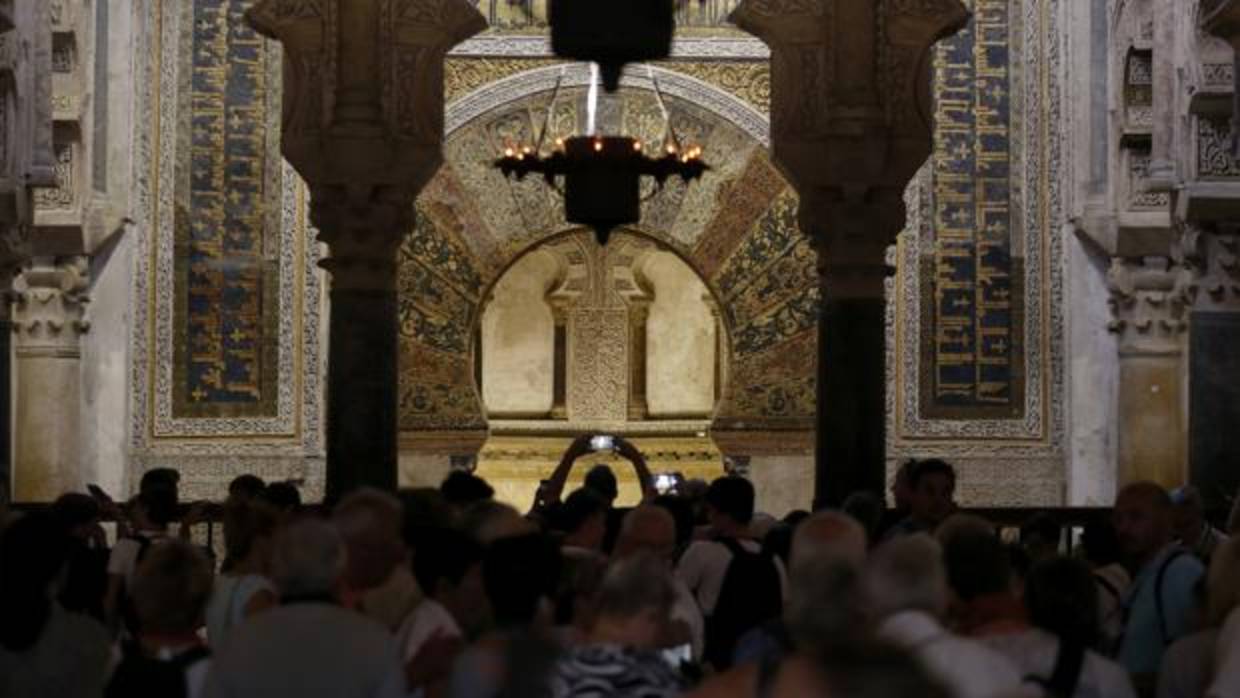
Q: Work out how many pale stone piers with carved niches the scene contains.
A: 2